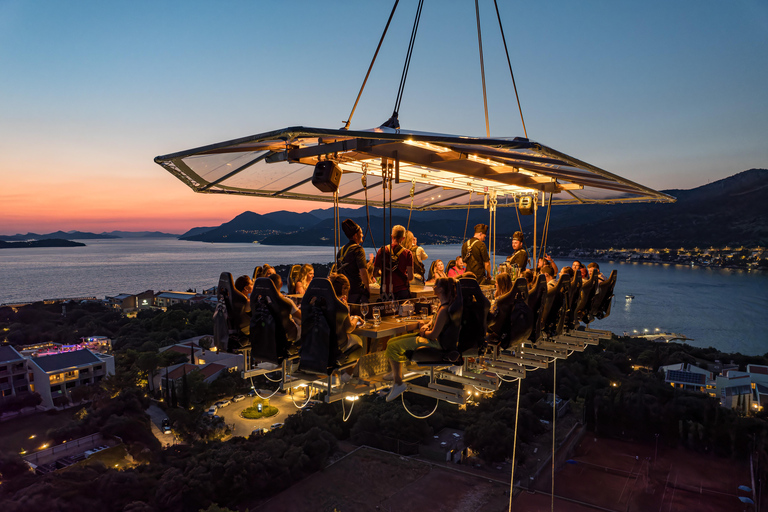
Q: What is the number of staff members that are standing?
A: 5